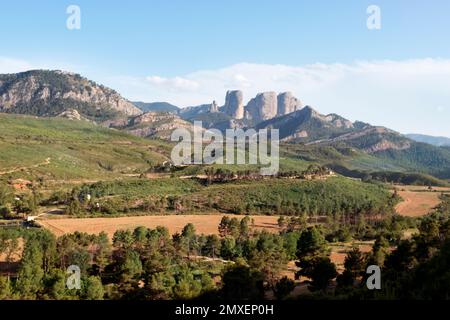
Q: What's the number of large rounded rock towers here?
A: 3